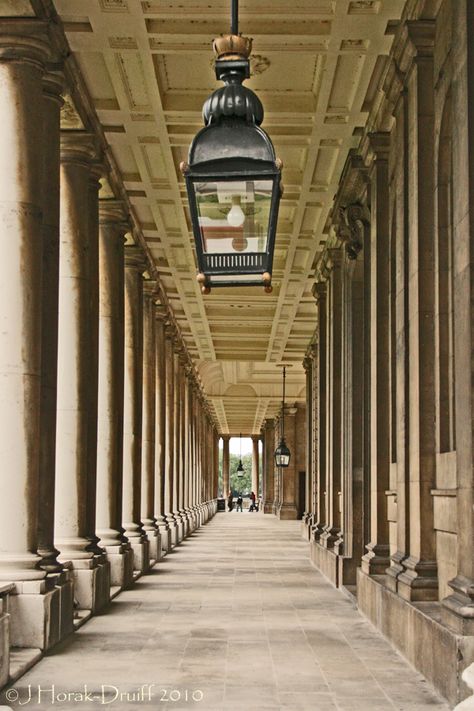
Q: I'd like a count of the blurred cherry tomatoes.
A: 0